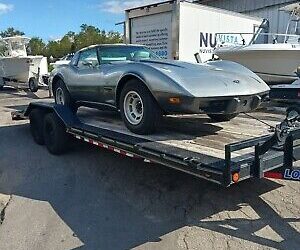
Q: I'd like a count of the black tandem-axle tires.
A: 2